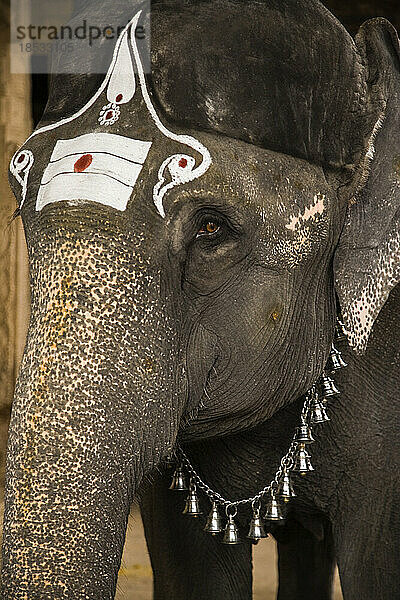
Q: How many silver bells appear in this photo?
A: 13